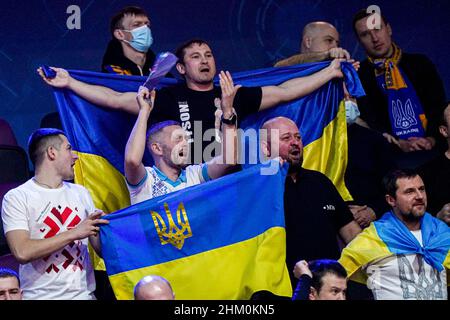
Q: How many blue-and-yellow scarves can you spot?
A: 1